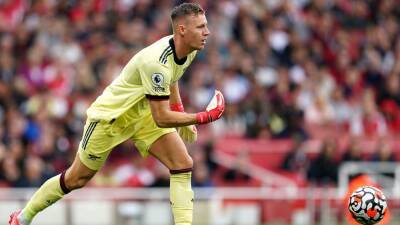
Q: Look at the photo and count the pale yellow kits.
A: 1